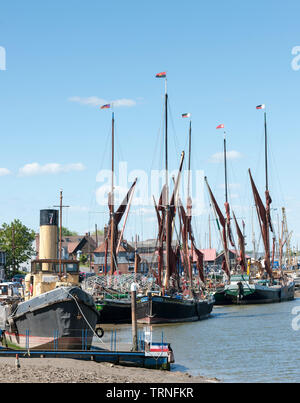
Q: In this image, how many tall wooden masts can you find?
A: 5